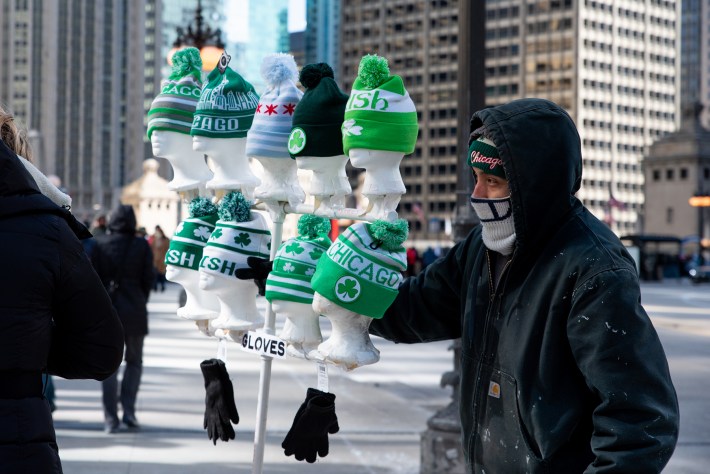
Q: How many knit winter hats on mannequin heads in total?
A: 9